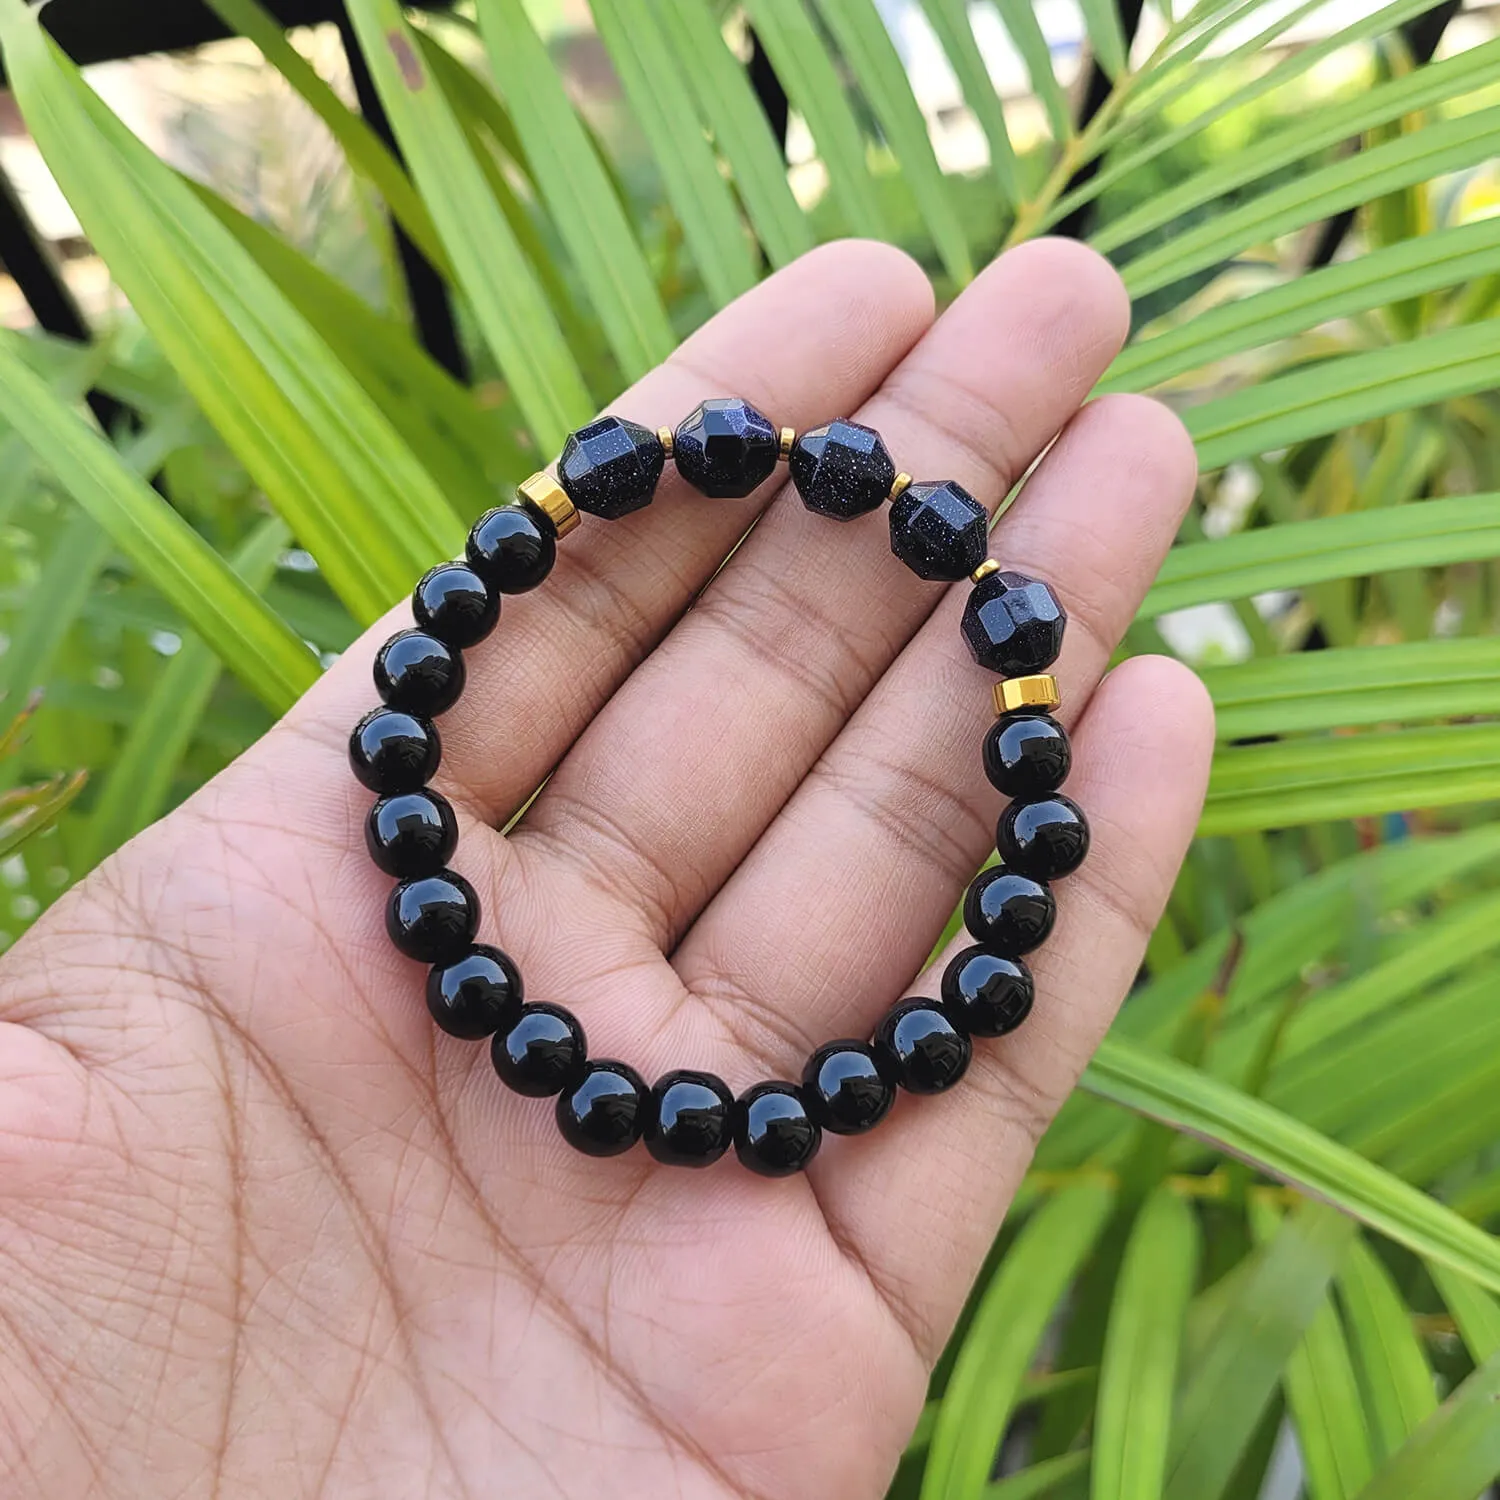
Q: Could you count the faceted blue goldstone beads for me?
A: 5